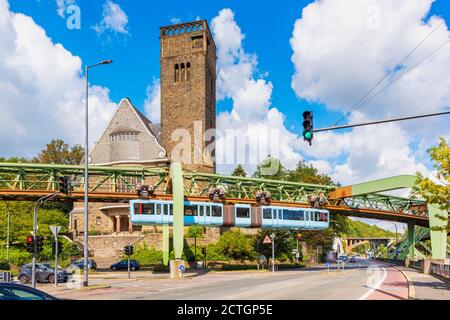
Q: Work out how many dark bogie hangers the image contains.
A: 4